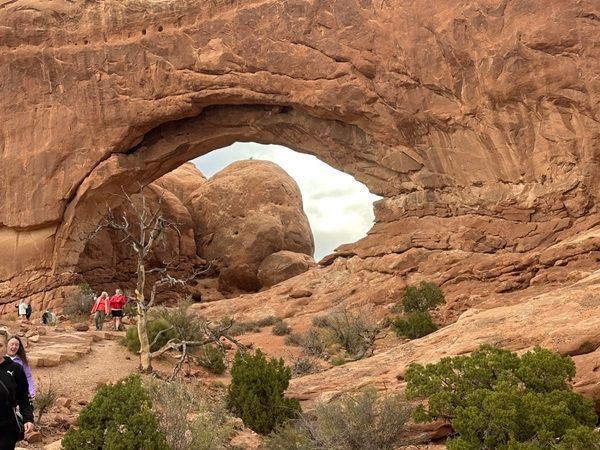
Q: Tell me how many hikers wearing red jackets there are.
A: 2